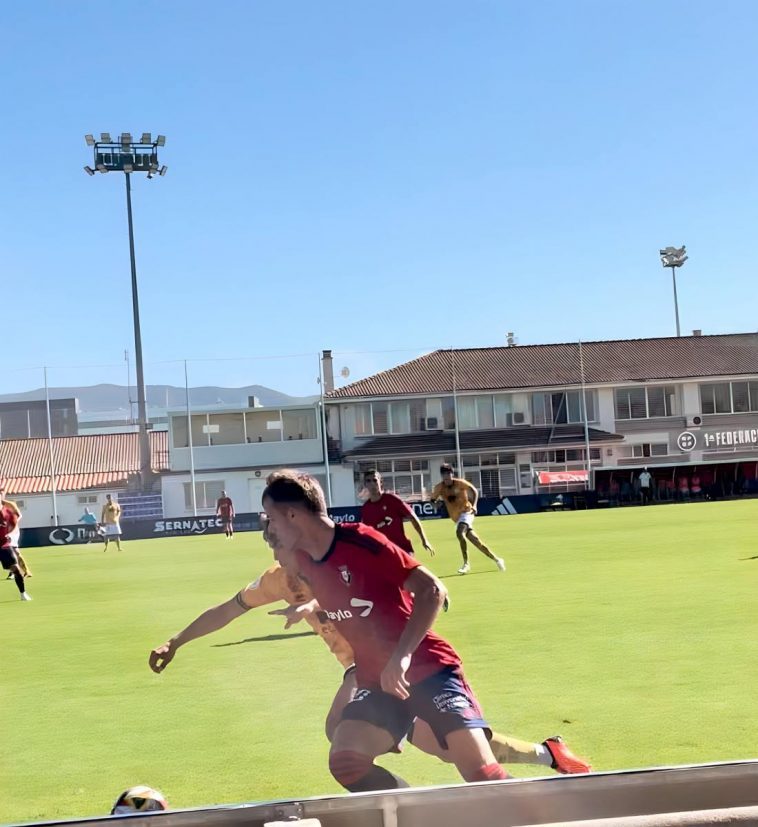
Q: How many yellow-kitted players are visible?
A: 4